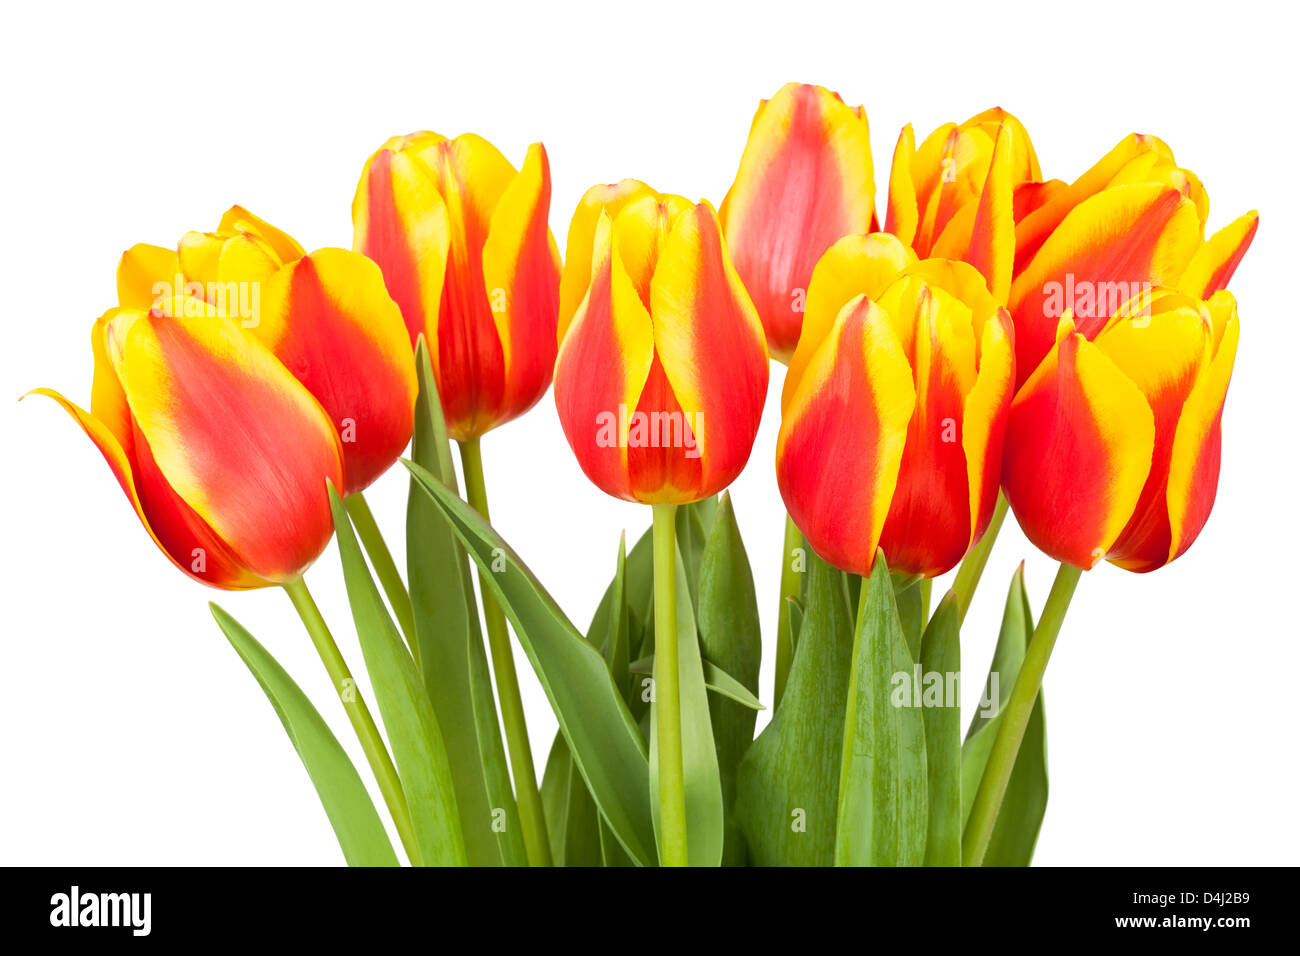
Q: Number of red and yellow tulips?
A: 9